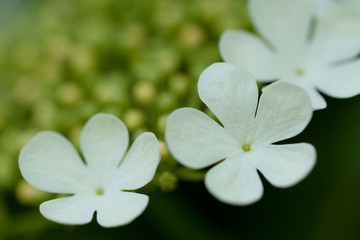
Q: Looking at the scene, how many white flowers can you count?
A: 3